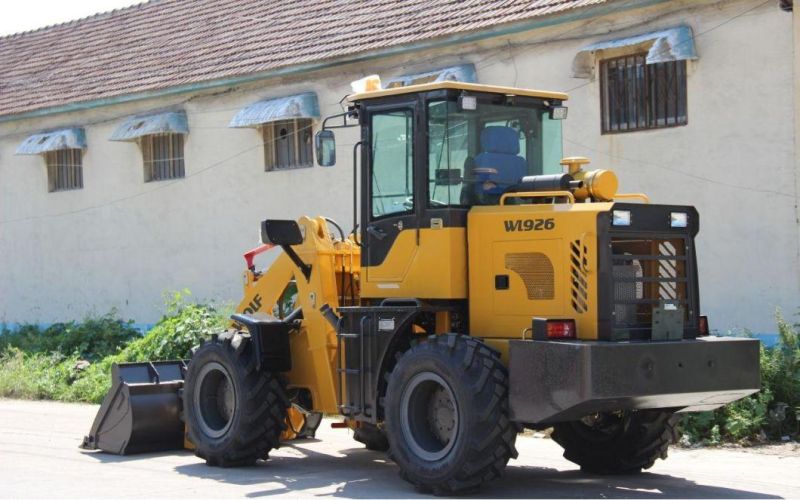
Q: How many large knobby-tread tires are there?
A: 4